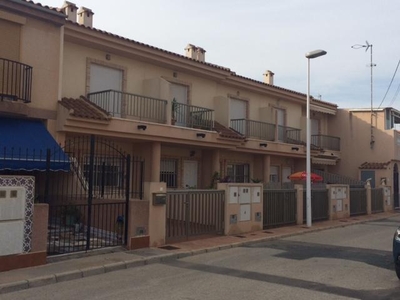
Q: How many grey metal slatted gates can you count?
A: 5